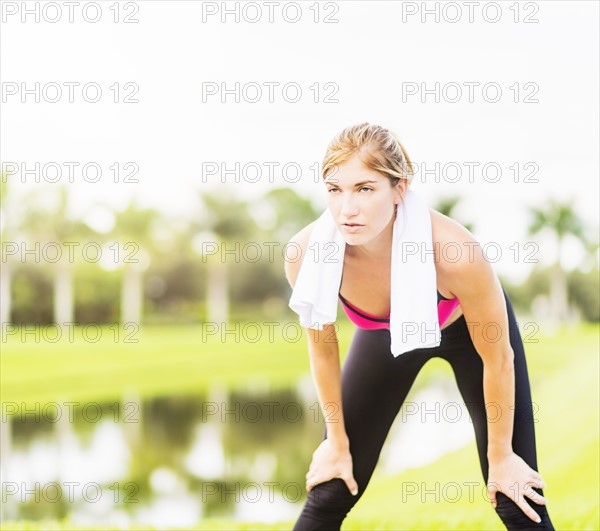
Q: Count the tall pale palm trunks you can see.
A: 5